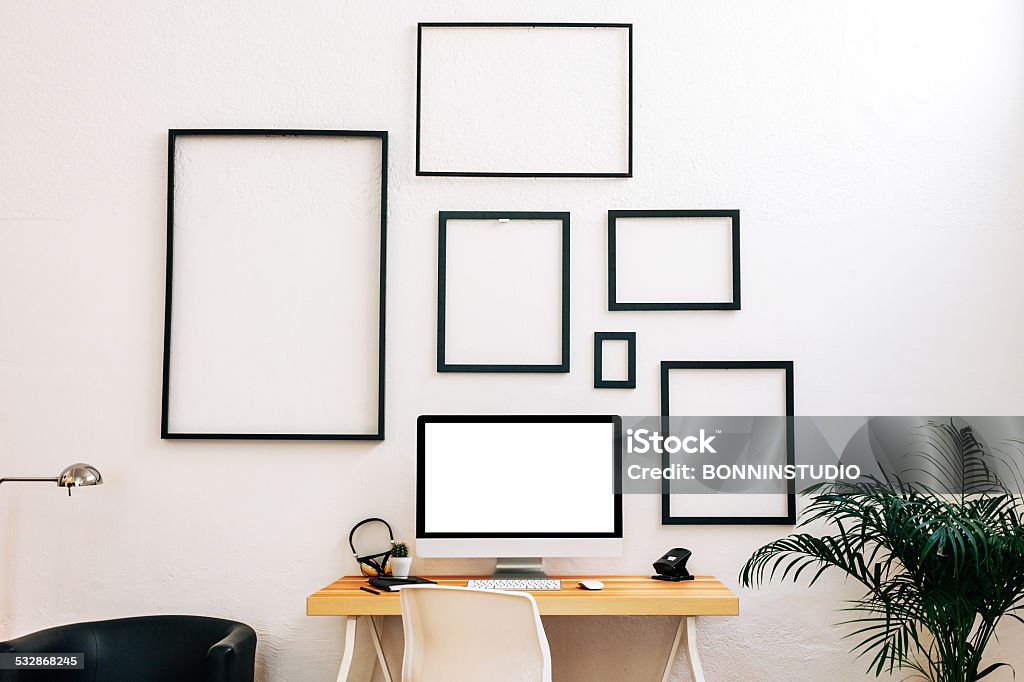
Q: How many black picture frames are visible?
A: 6